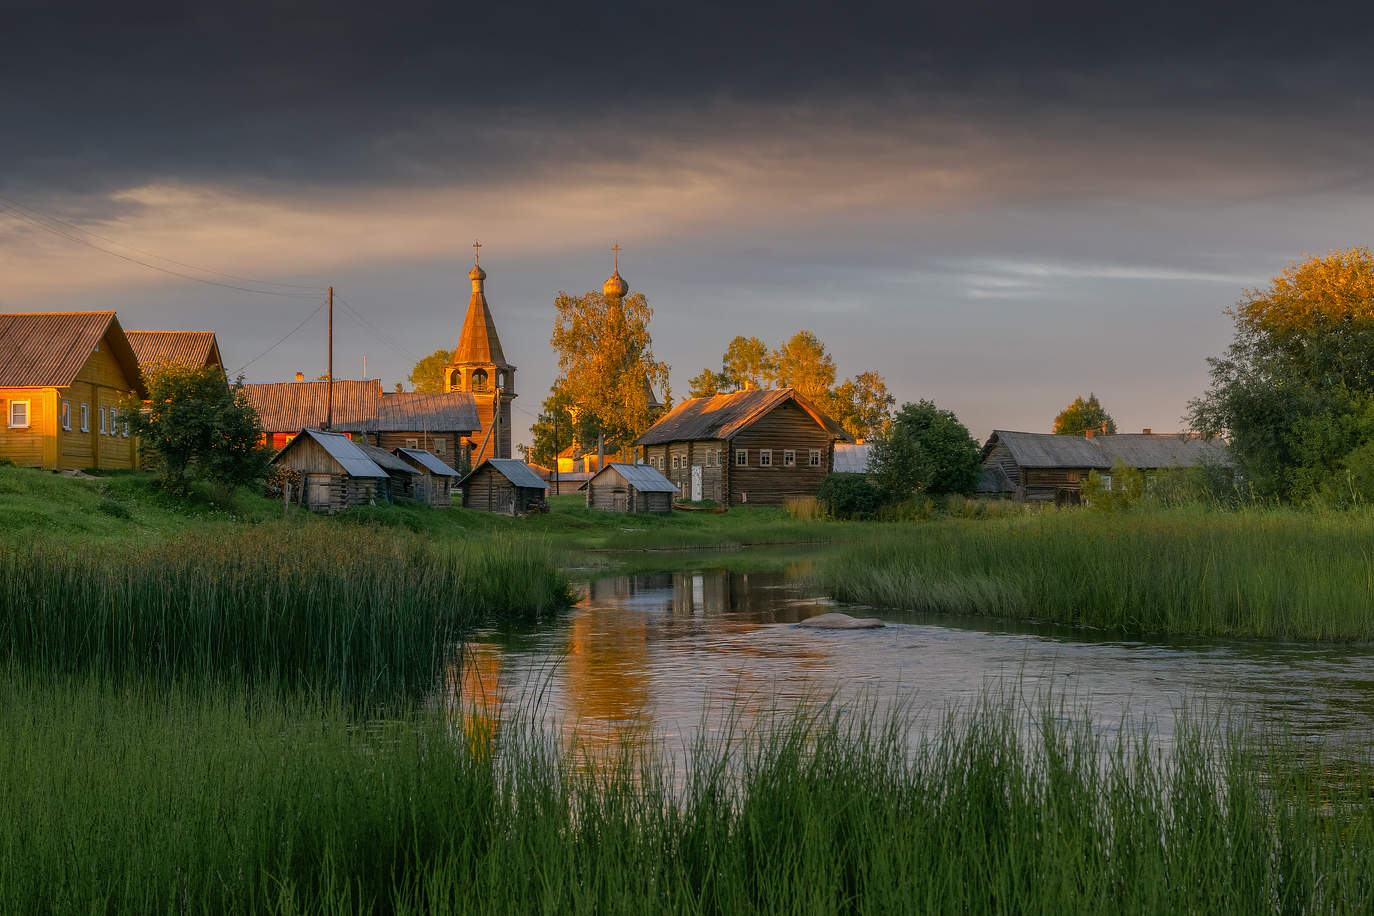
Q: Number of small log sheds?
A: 5